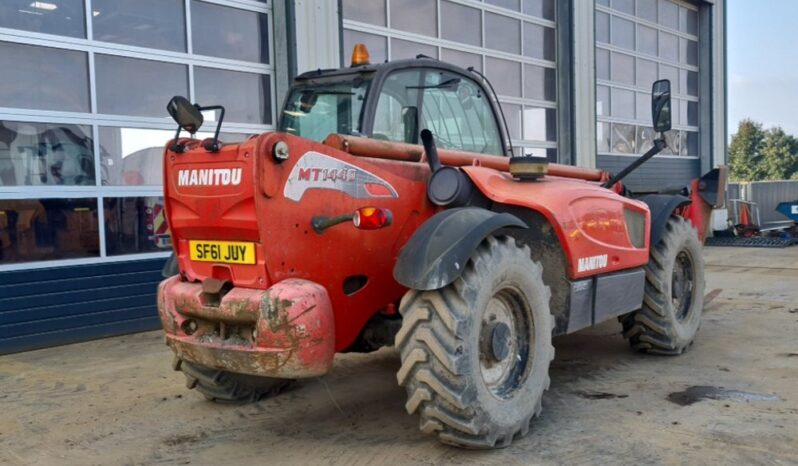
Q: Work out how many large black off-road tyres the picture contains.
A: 3